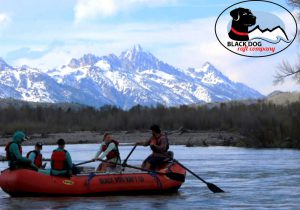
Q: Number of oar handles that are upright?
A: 1